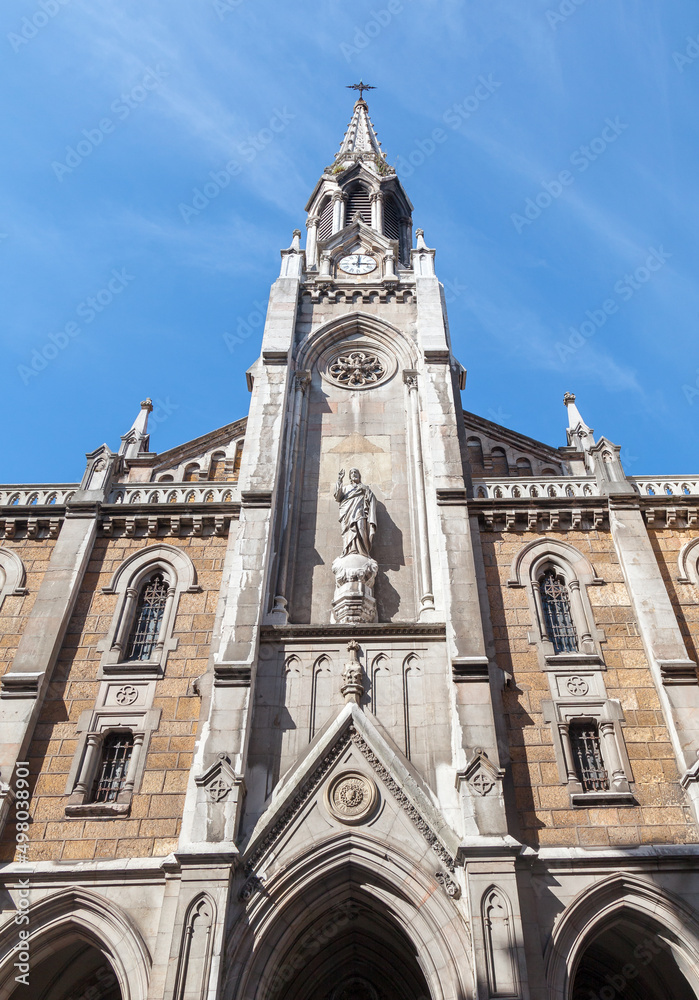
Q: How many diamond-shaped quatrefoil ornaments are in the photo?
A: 2